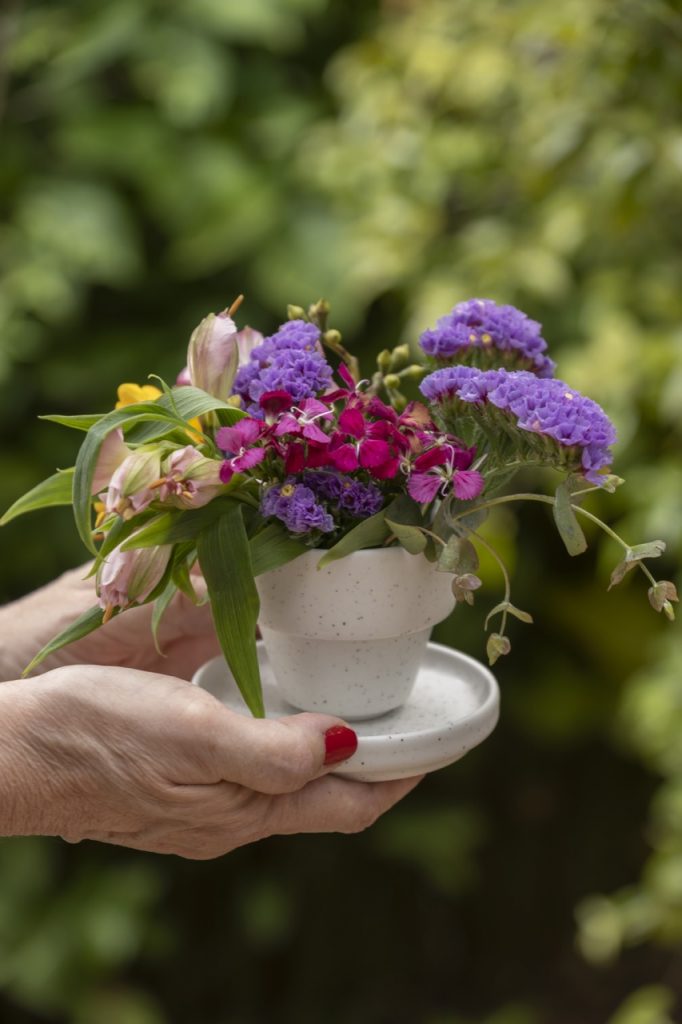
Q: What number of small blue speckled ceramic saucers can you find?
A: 0